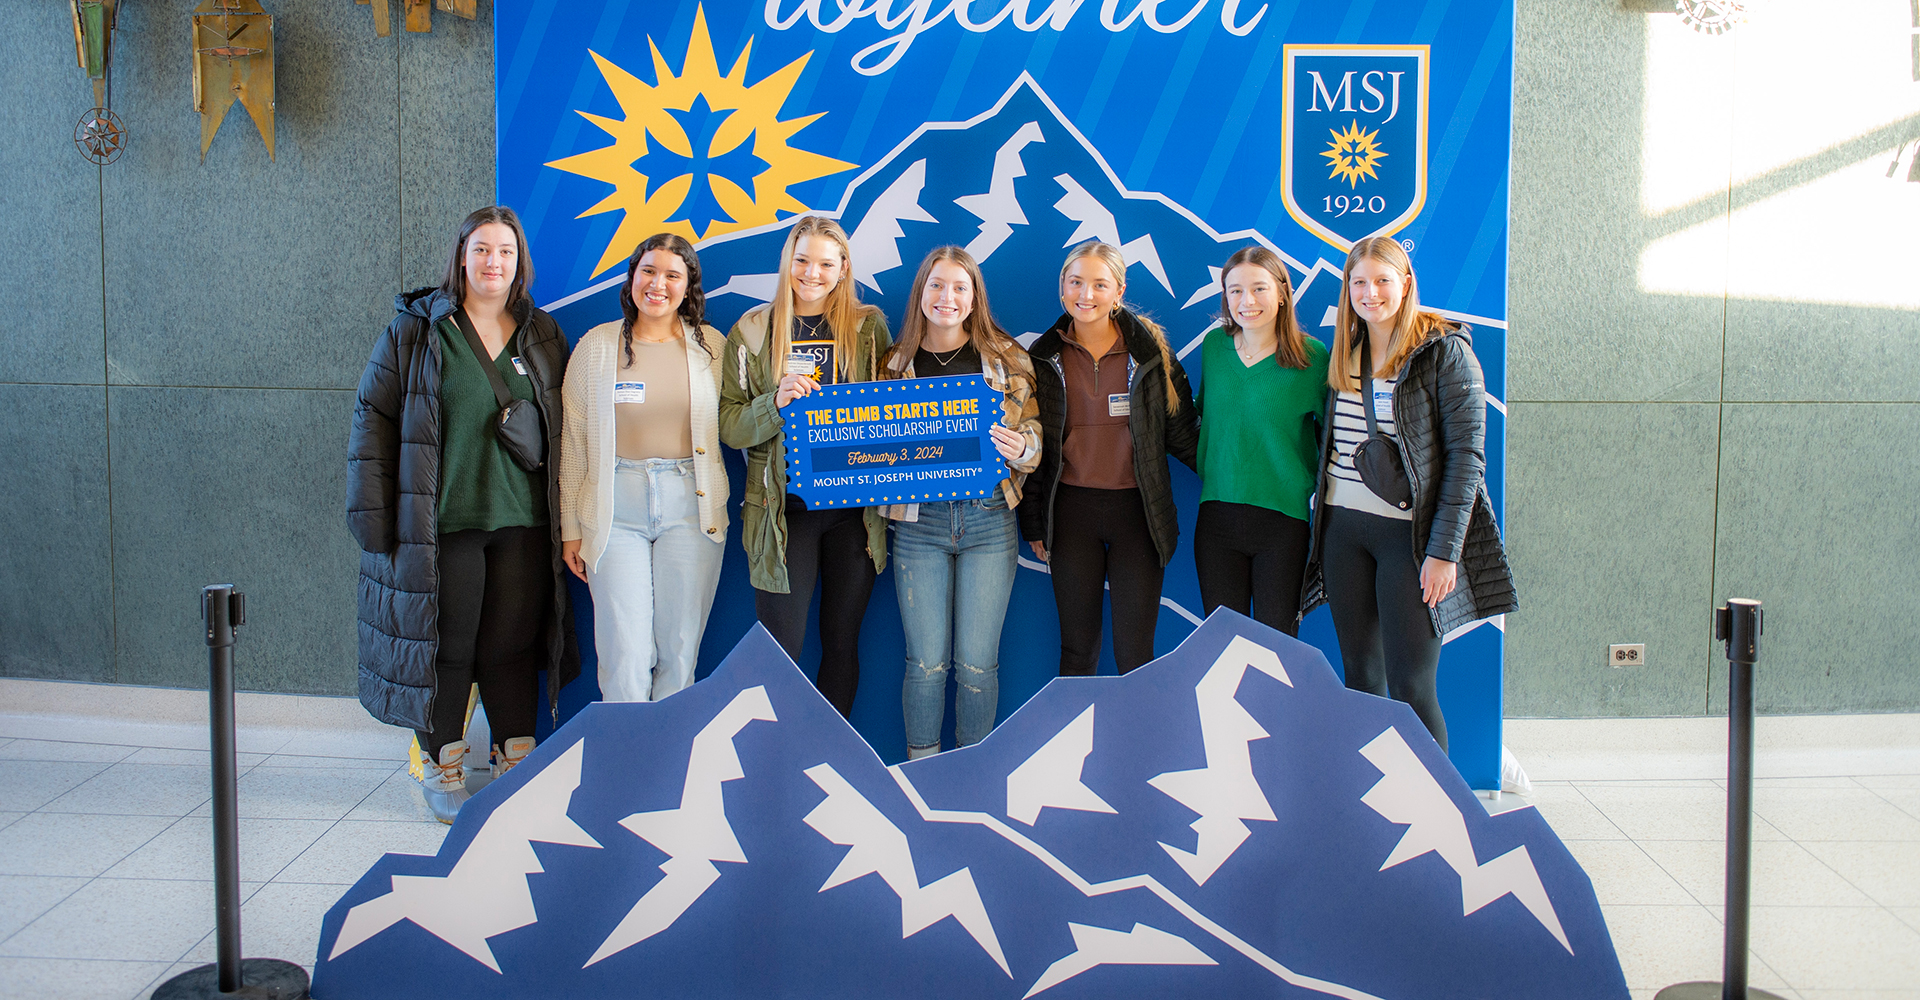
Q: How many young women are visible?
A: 7